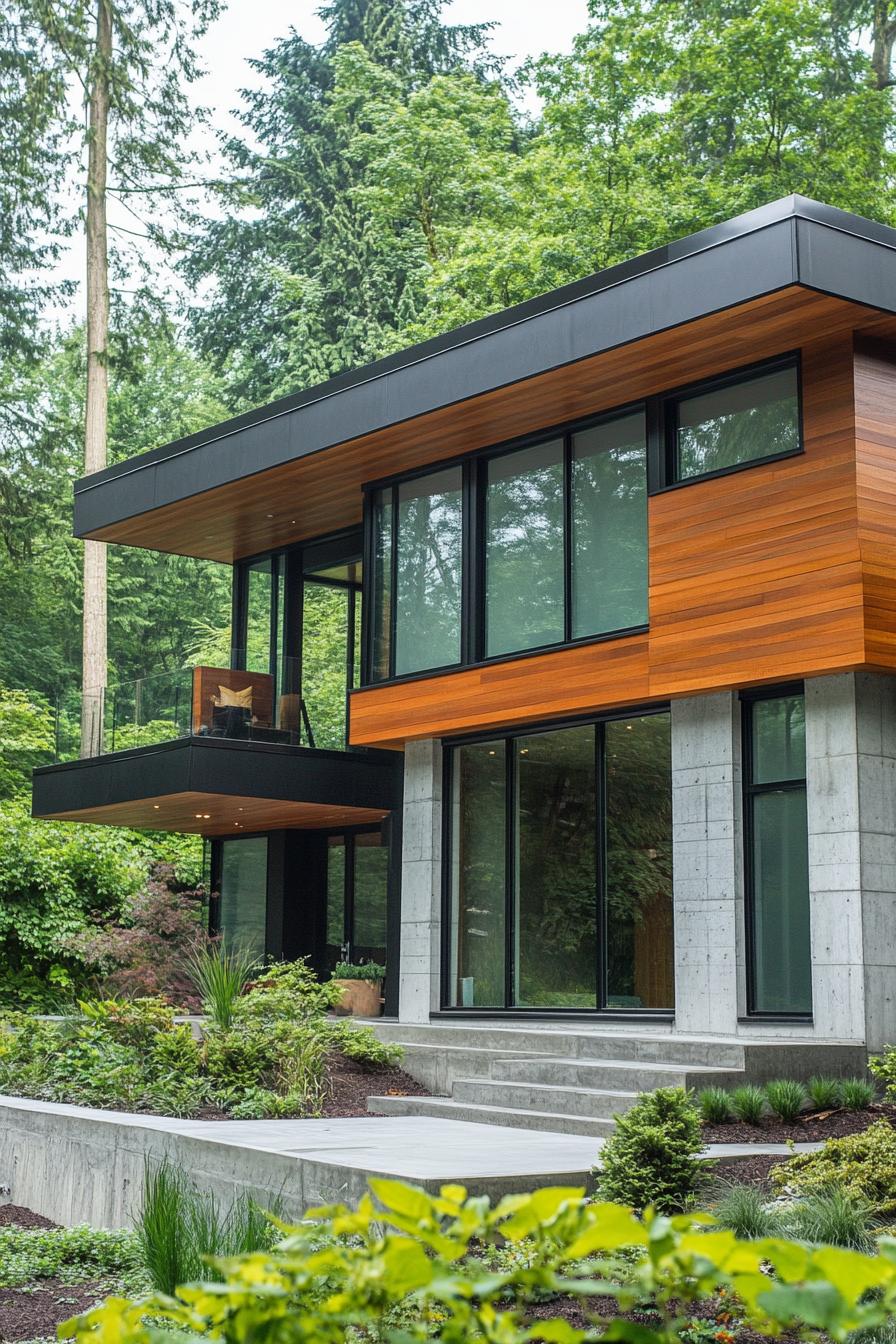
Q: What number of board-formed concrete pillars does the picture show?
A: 3